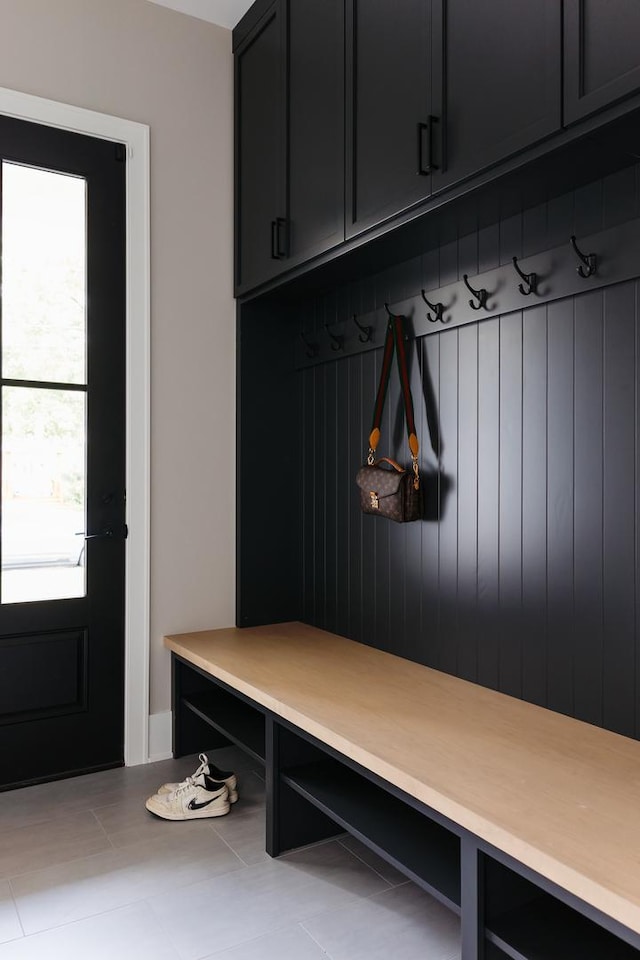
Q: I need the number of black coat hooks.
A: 8